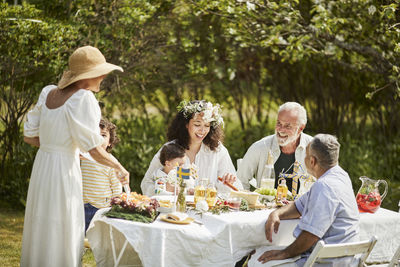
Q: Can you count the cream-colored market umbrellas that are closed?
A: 0